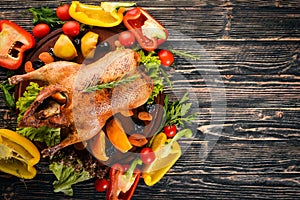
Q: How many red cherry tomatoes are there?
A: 8